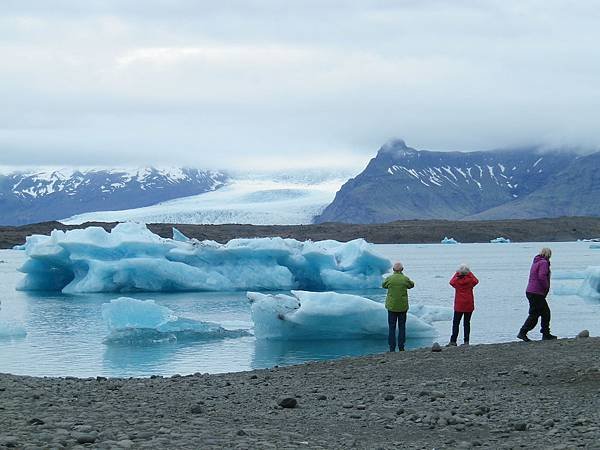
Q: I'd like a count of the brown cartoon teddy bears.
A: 0